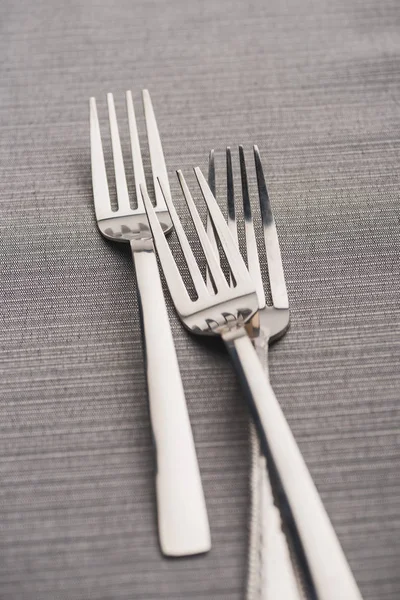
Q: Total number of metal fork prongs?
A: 12